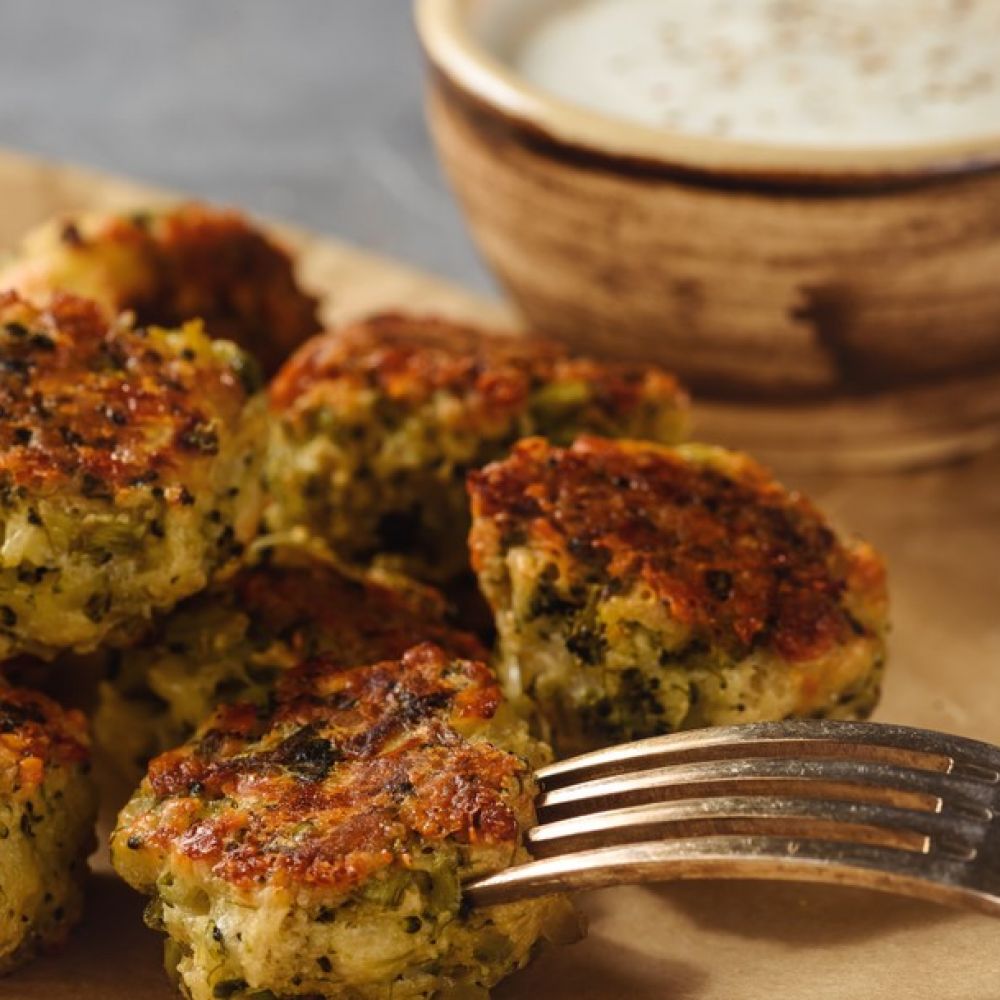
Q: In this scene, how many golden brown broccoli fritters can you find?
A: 7